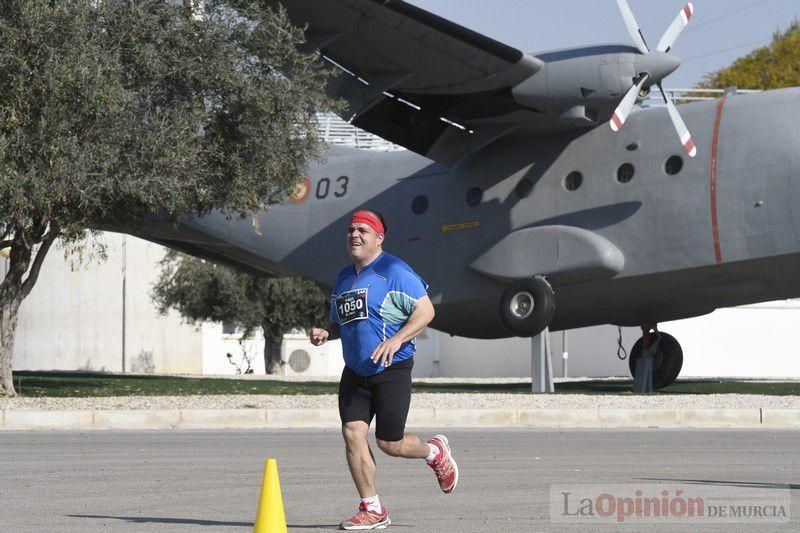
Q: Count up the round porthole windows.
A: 6